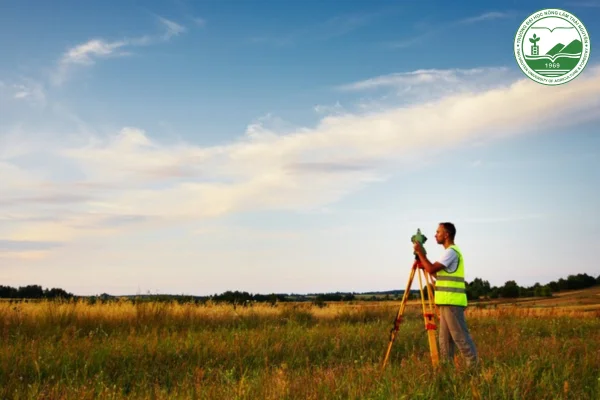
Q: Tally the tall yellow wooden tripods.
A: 1